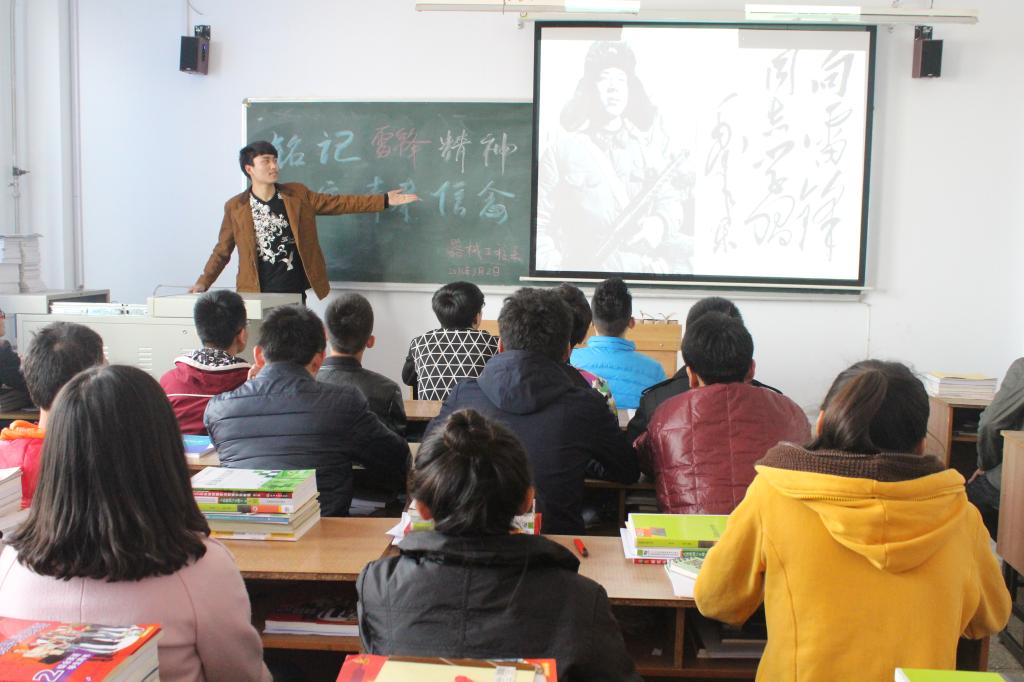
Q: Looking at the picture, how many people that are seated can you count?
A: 15